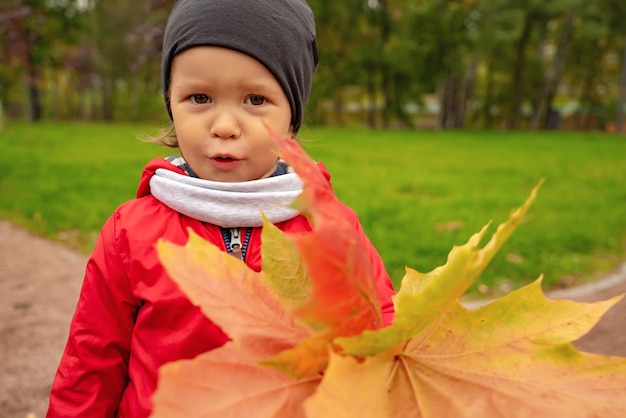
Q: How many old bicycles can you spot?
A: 0